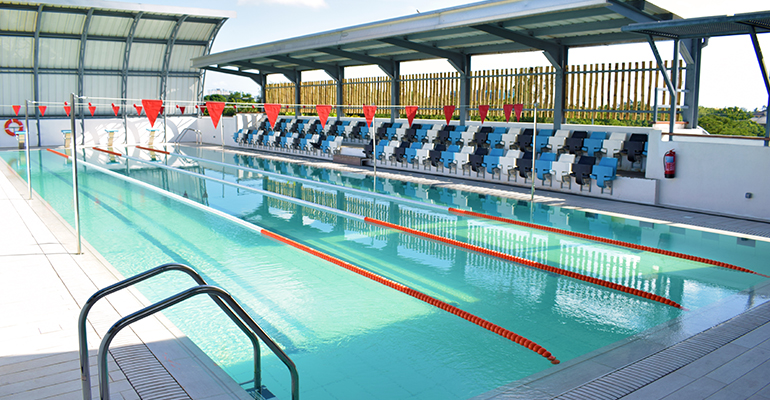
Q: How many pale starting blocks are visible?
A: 4